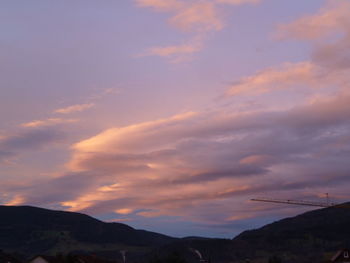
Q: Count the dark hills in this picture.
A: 2